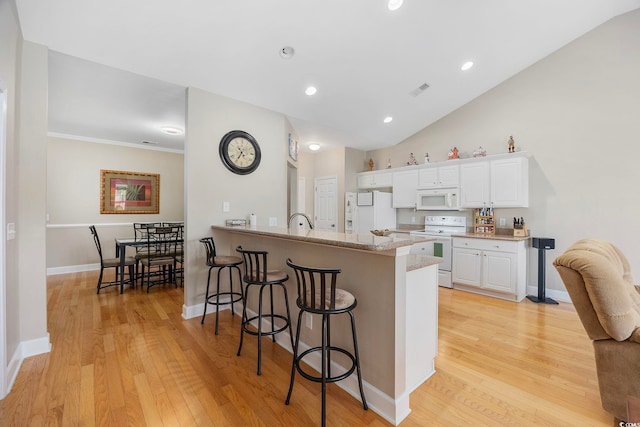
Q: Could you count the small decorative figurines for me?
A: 7